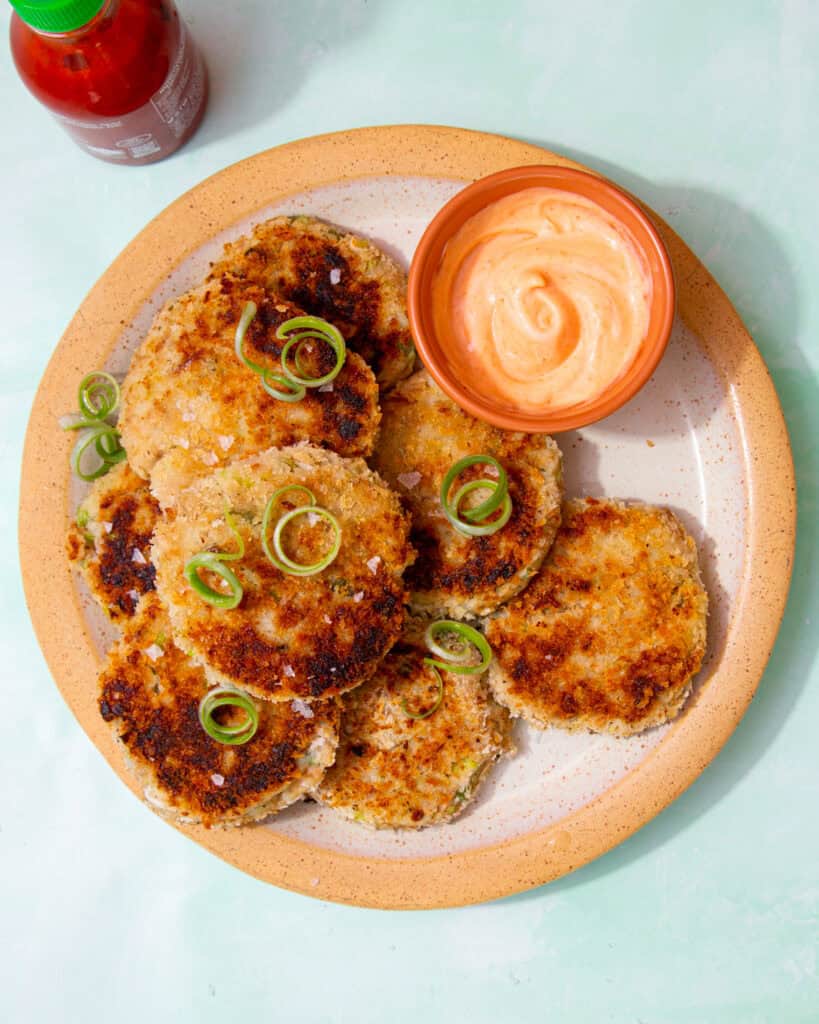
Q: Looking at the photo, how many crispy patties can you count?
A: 8